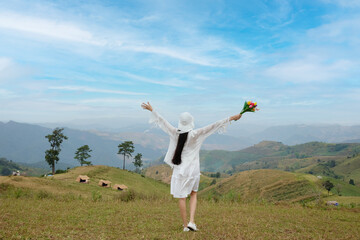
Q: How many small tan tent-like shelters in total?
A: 3